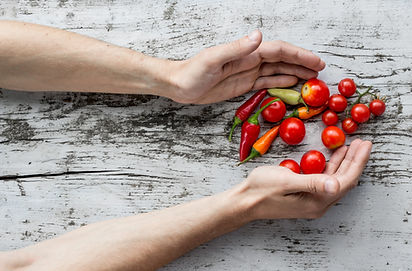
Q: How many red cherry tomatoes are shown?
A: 12